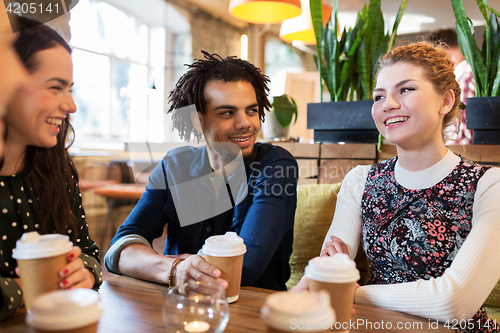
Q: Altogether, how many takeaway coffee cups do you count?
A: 5